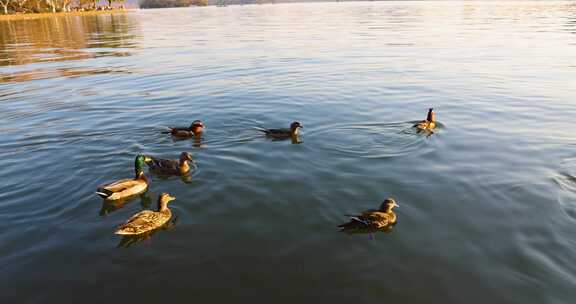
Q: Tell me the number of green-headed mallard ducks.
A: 1